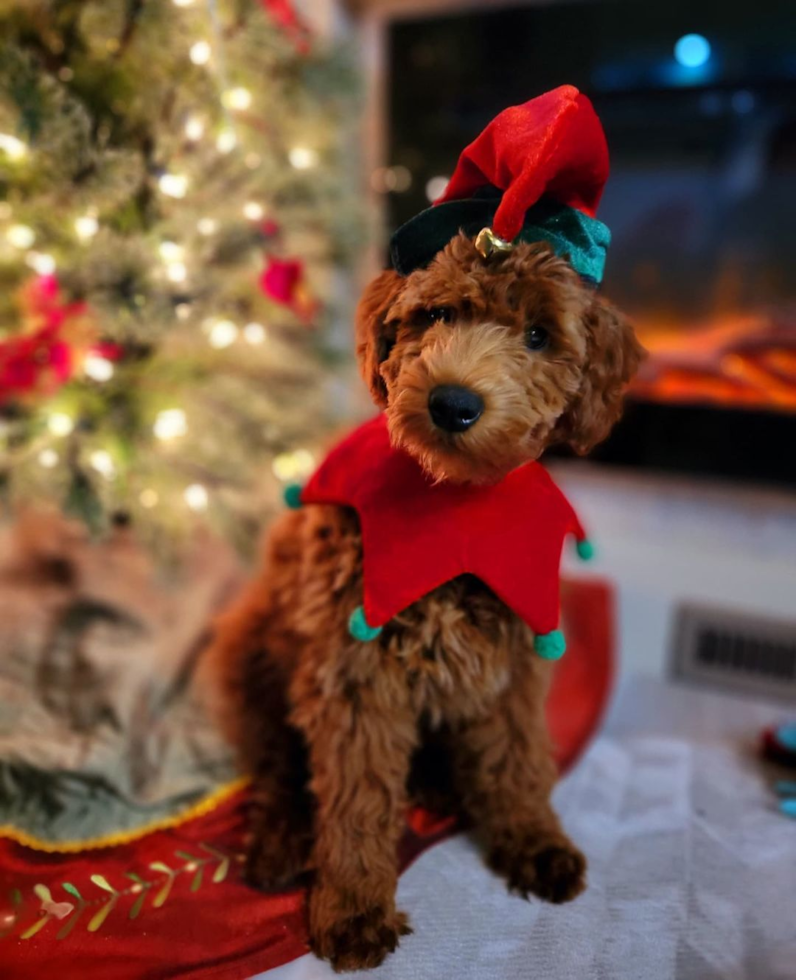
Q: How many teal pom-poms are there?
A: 4